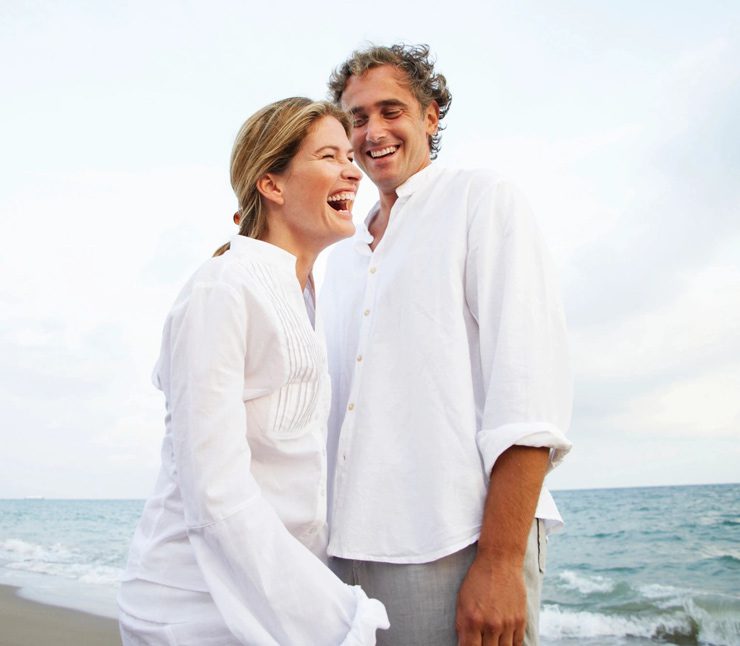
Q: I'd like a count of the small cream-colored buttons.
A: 4